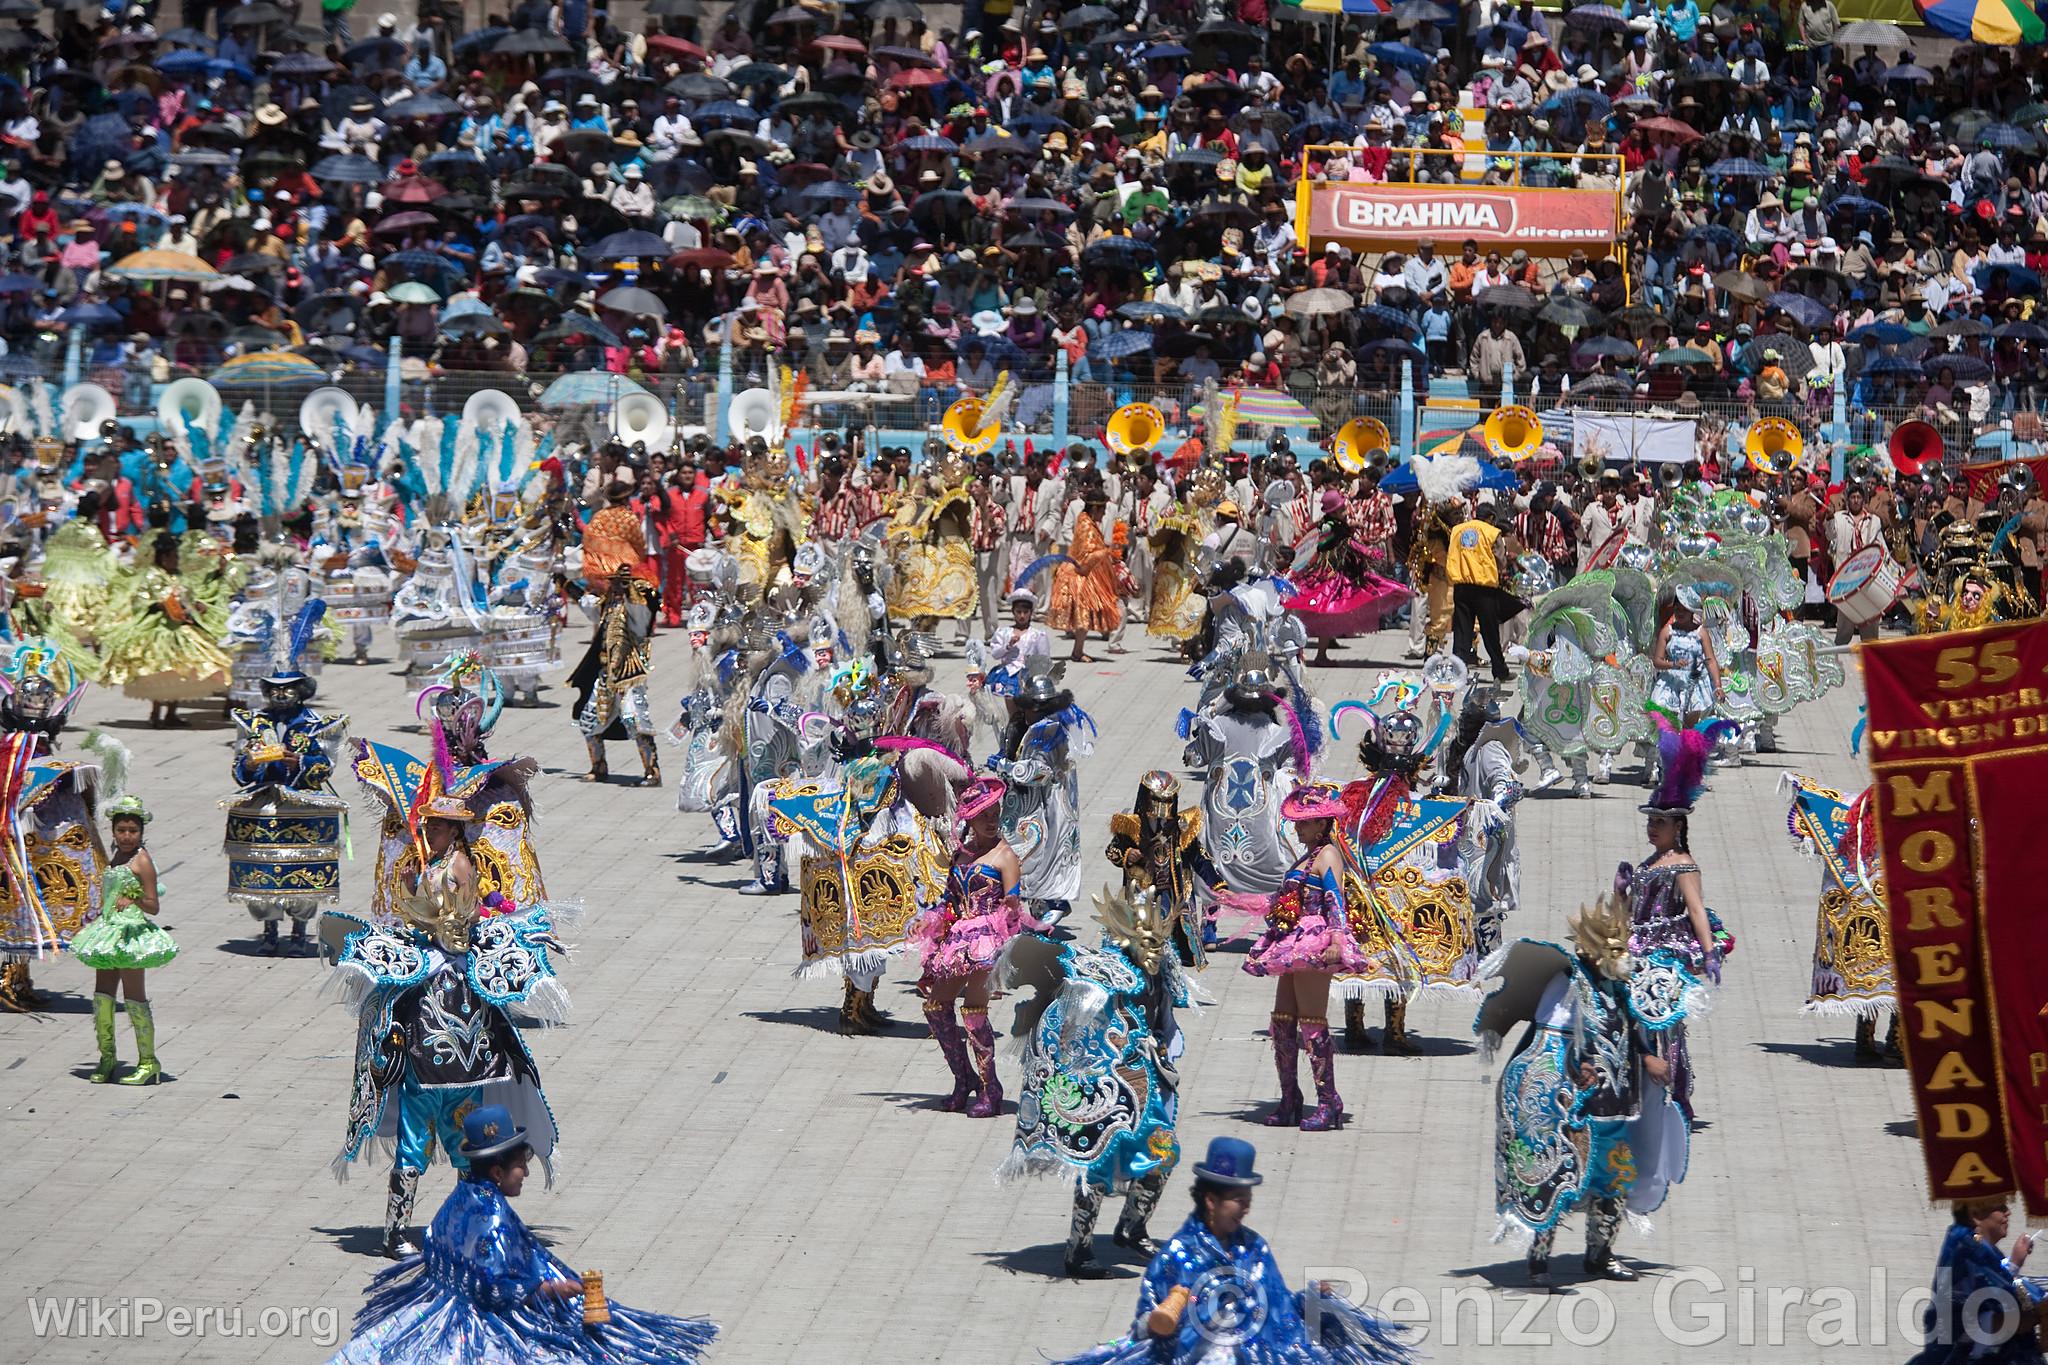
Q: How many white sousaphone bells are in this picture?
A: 7